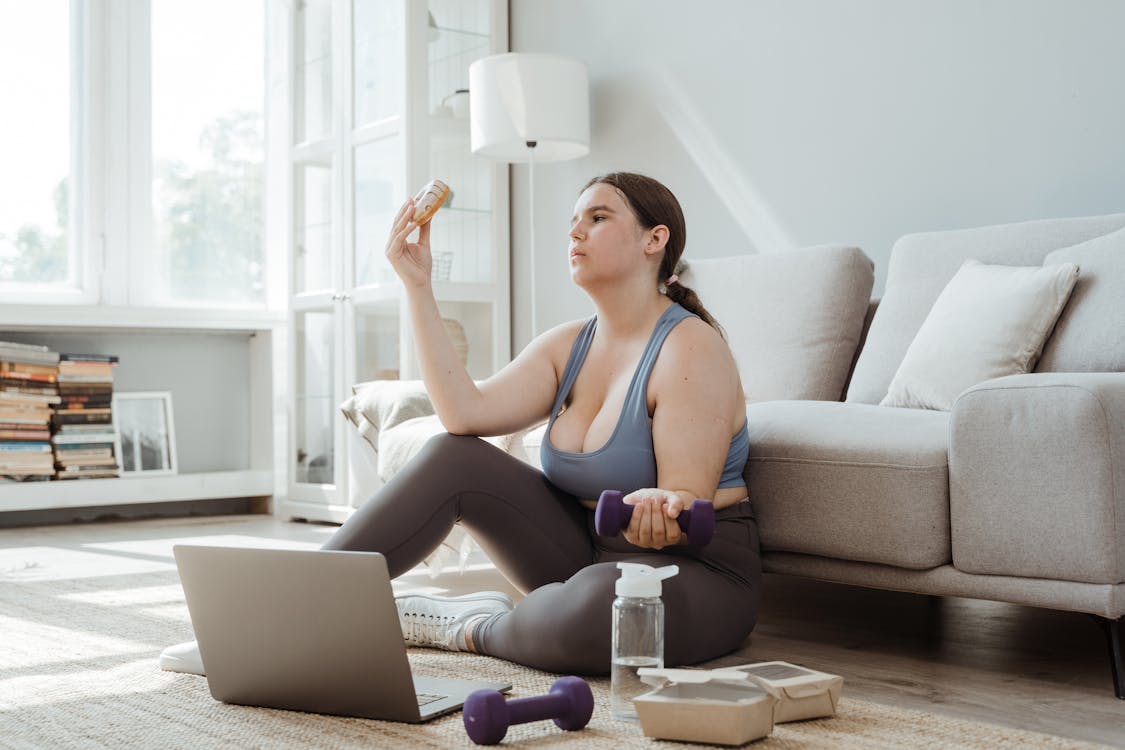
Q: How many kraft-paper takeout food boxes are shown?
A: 2